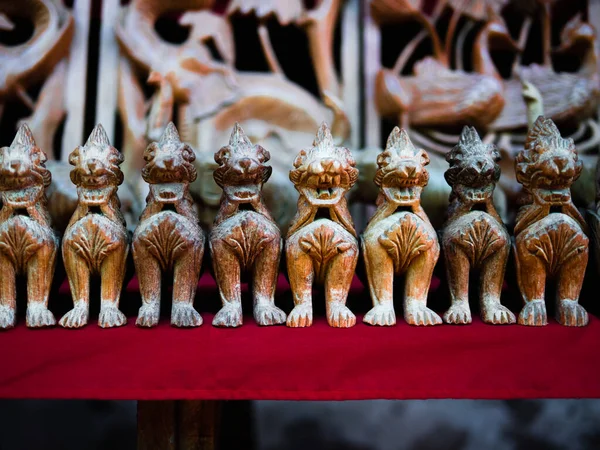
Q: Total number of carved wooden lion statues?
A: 8